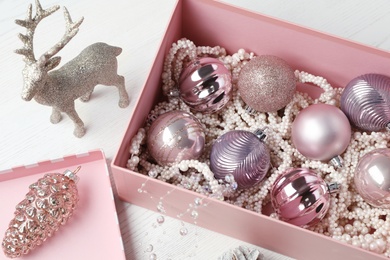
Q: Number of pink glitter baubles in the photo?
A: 1